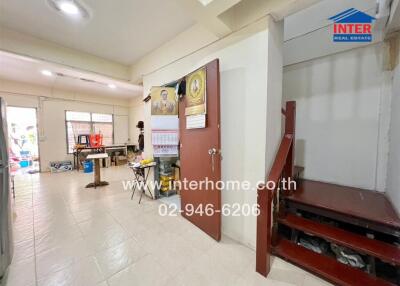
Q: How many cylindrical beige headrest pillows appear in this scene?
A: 0